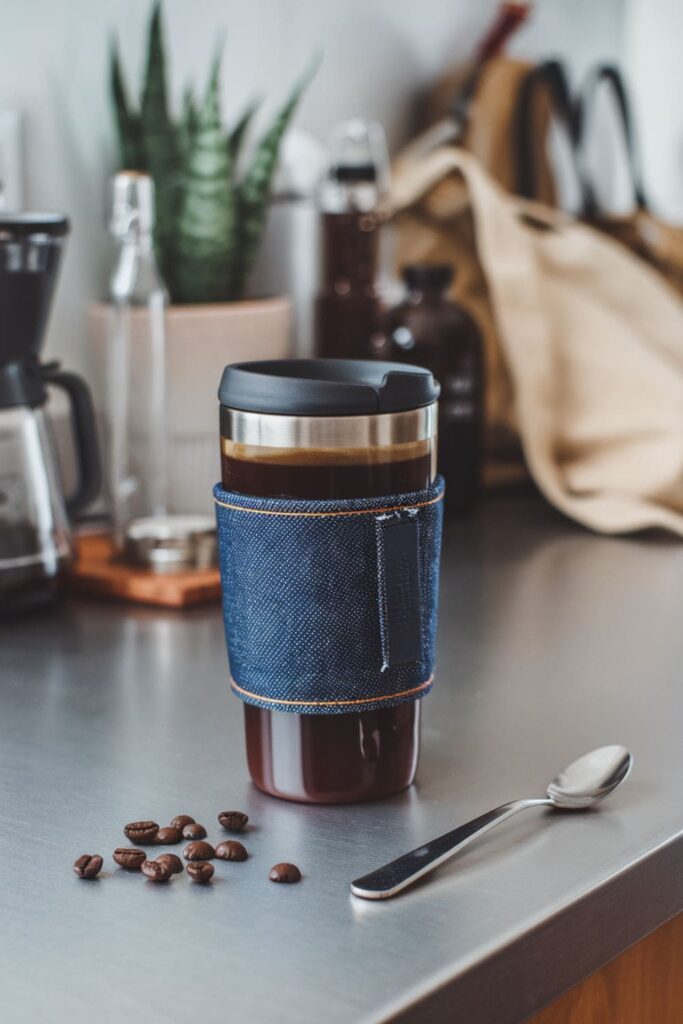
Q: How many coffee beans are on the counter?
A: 13